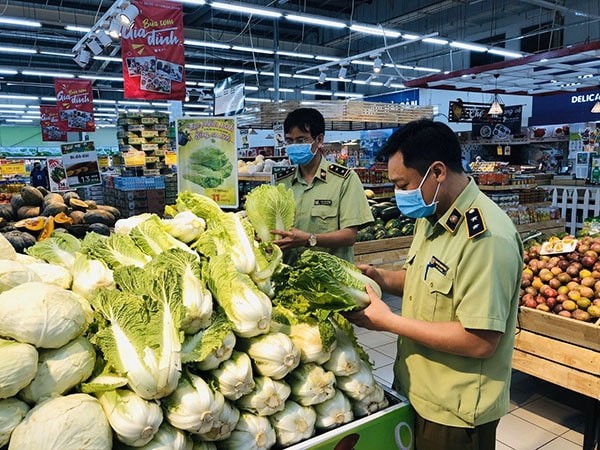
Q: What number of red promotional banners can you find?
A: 3